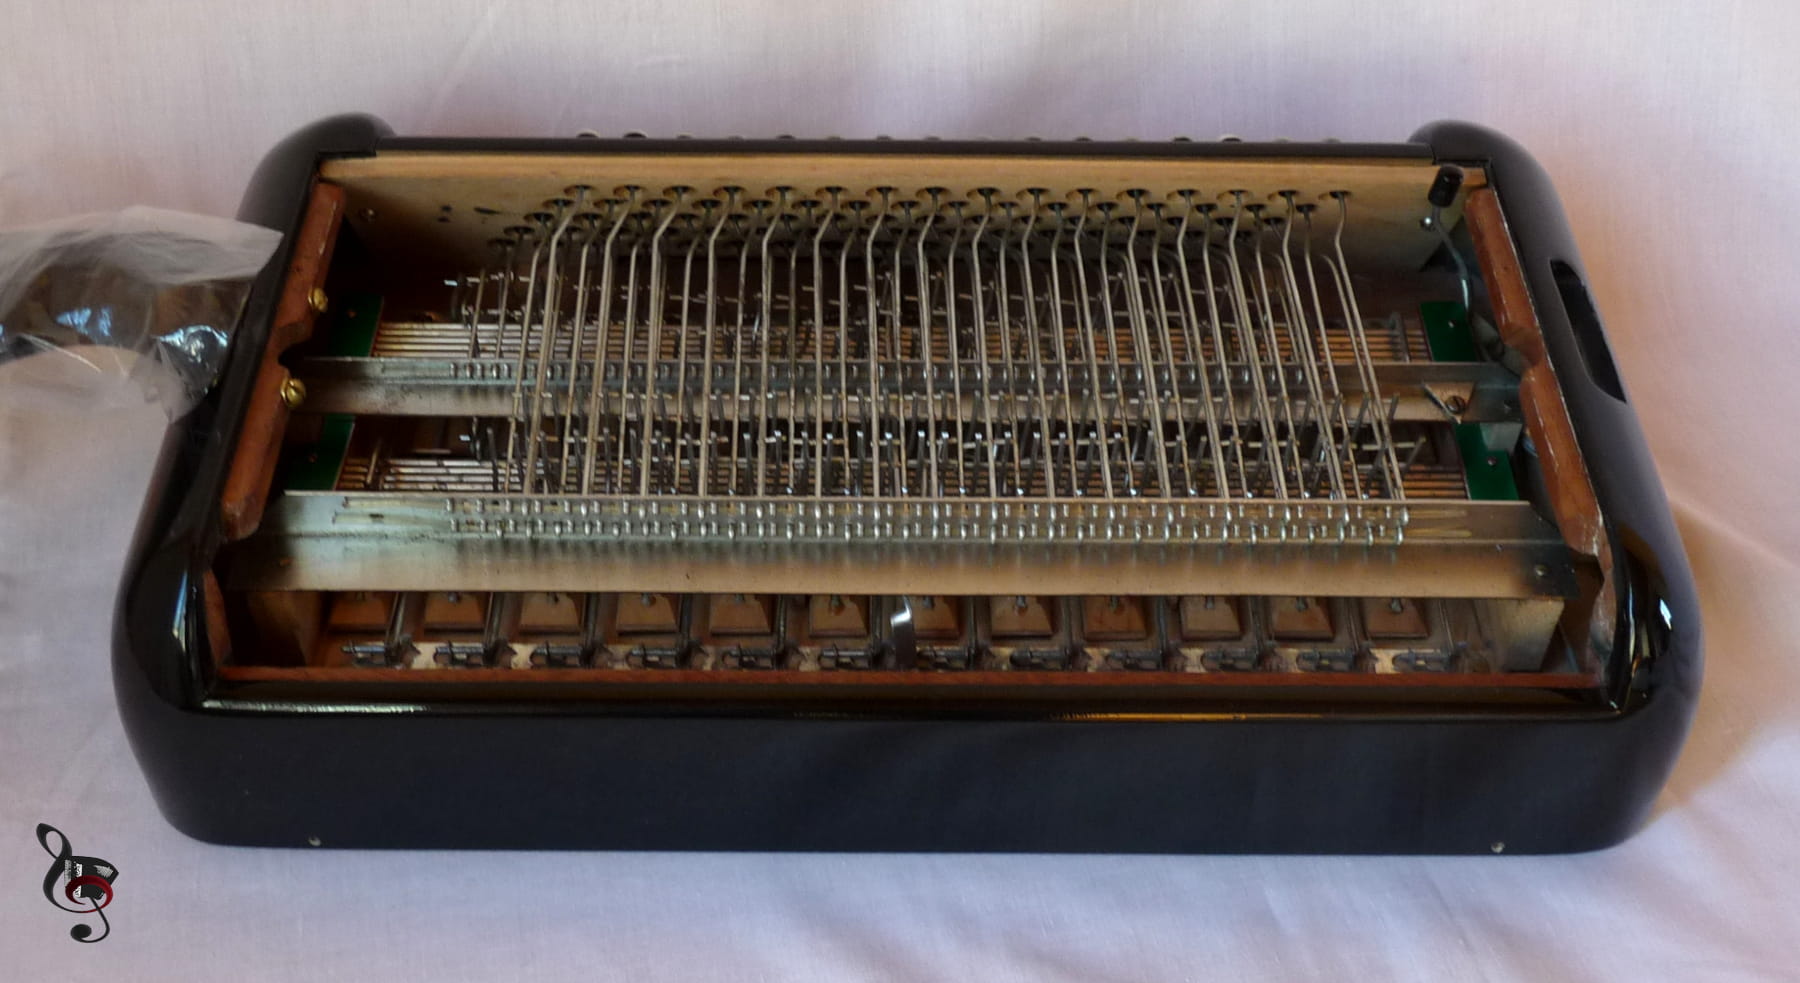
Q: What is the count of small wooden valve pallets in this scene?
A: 12